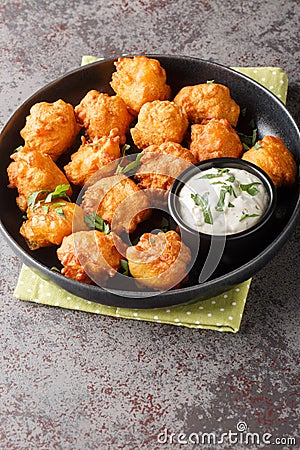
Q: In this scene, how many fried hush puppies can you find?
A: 14